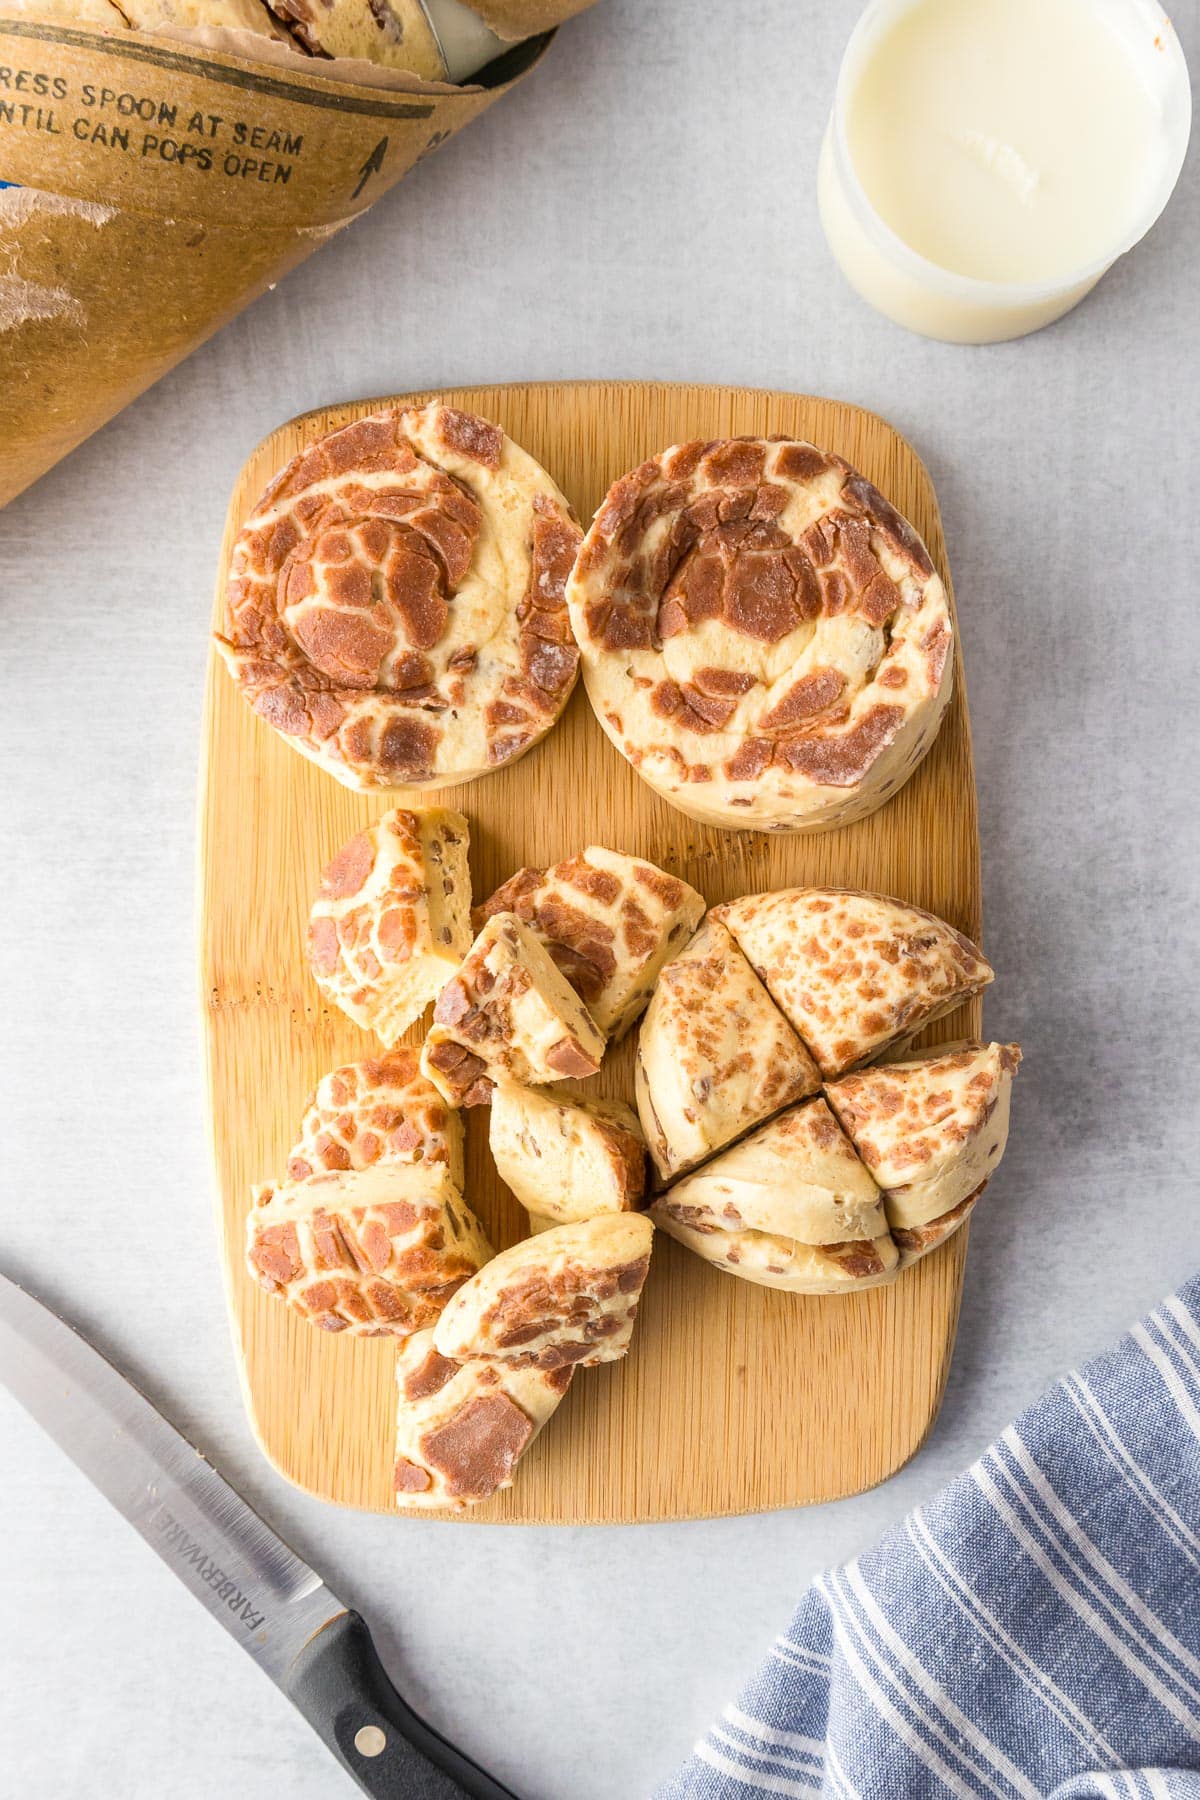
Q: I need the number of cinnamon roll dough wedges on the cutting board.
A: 12